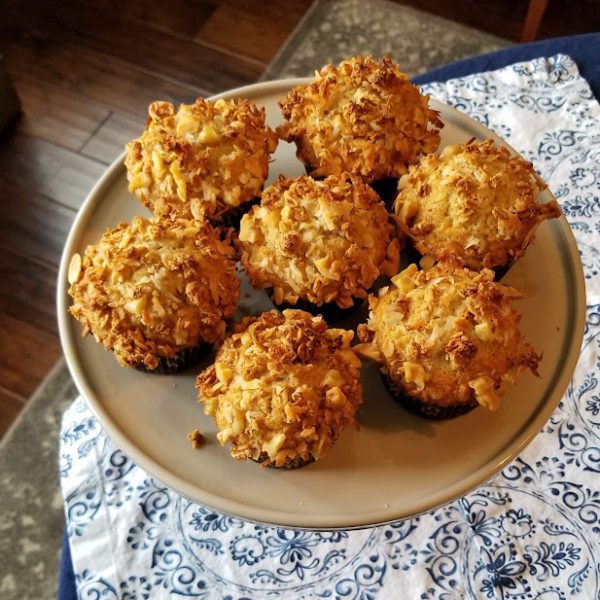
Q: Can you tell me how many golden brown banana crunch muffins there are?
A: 7